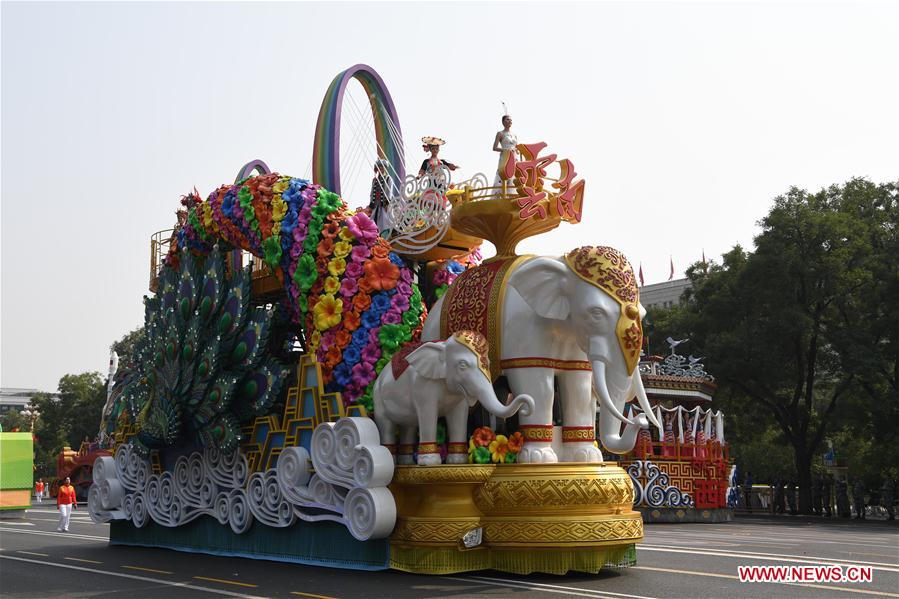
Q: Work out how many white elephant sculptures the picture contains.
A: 2